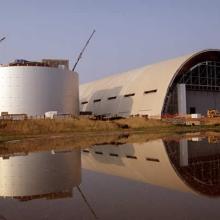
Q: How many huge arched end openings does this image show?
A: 1